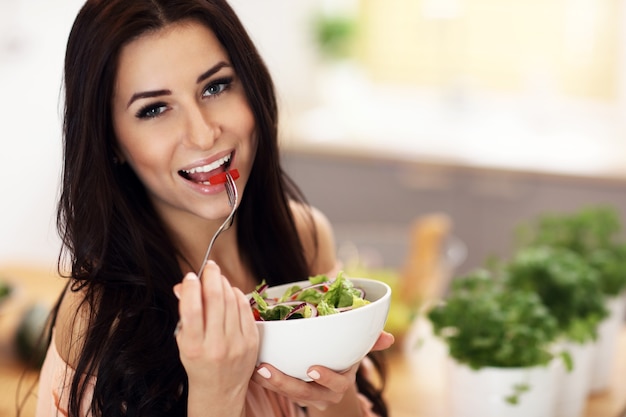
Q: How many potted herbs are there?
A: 3